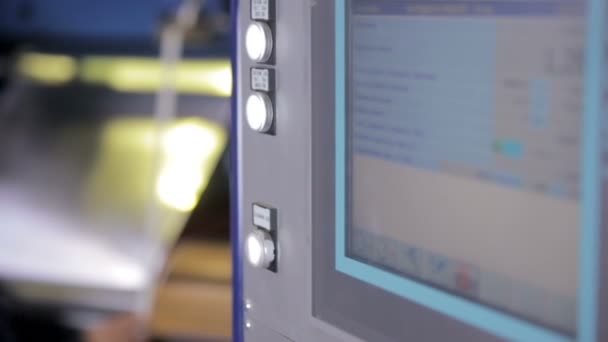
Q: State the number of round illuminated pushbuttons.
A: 3